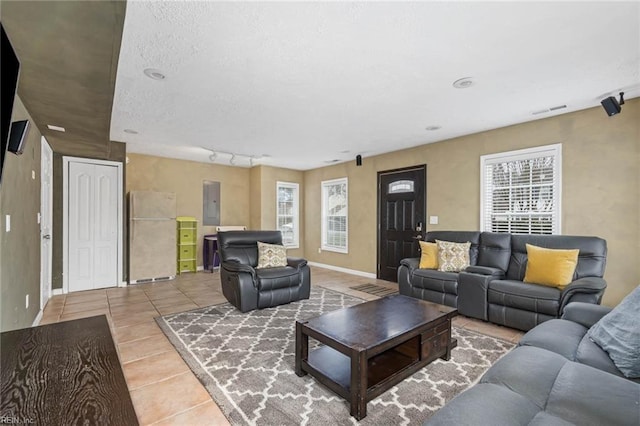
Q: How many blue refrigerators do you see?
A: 0